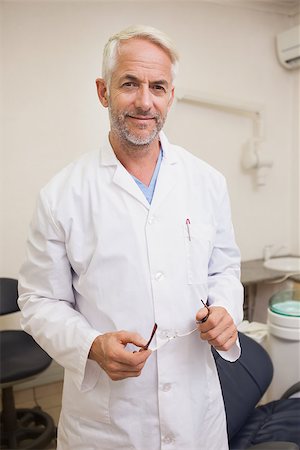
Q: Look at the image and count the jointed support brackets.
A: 1